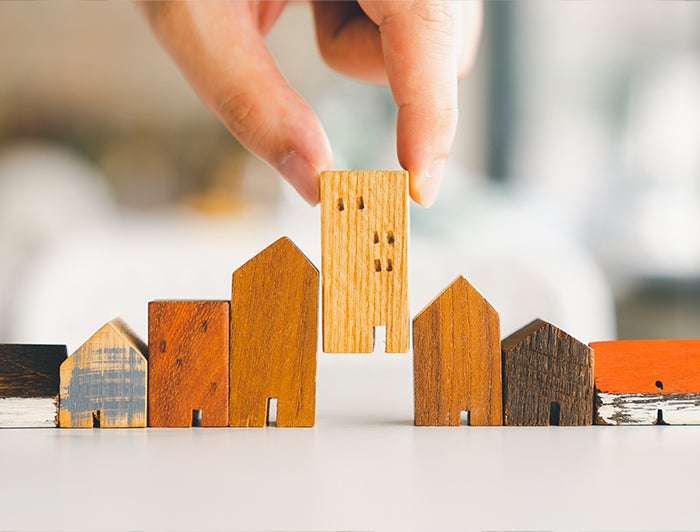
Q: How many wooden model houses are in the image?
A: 8